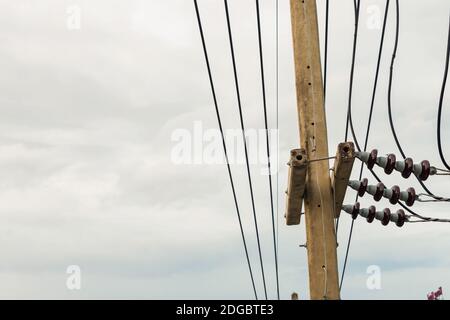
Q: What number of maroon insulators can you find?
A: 12